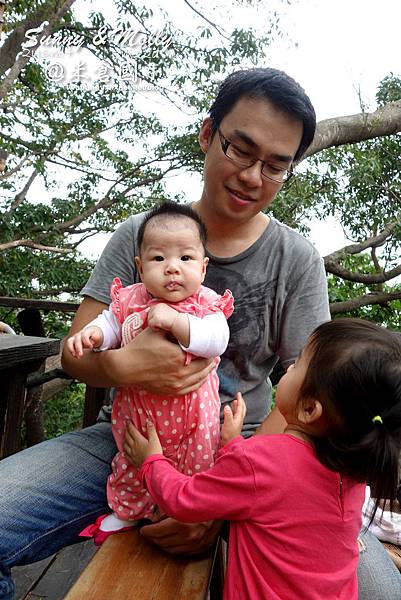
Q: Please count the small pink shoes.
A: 1